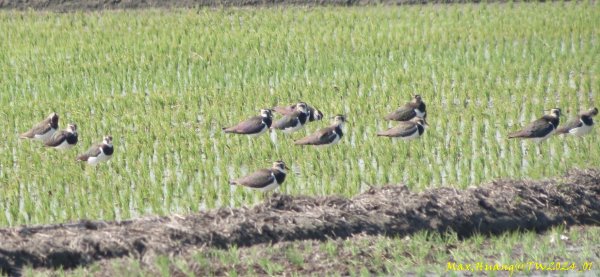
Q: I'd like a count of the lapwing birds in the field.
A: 12